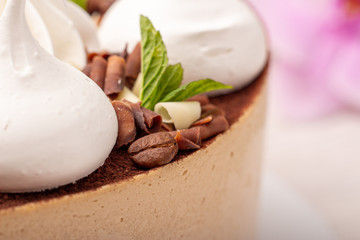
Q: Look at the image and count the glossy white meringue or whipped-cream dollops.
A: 3